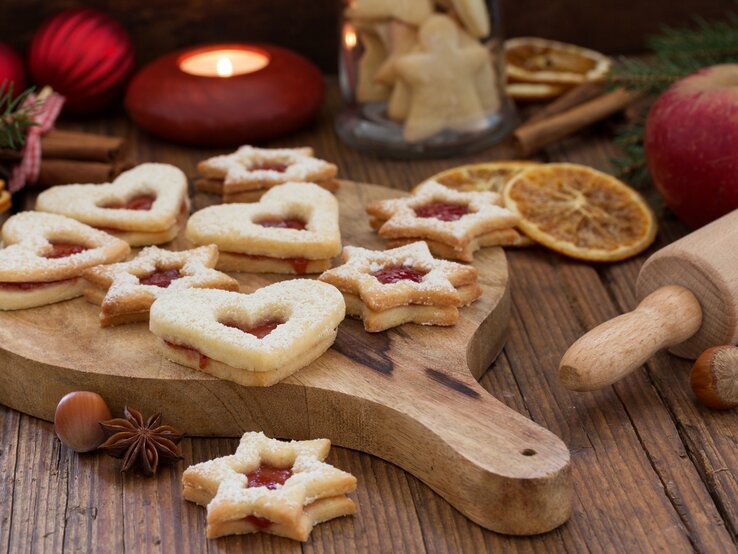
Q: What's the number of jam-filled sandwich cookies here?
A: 9